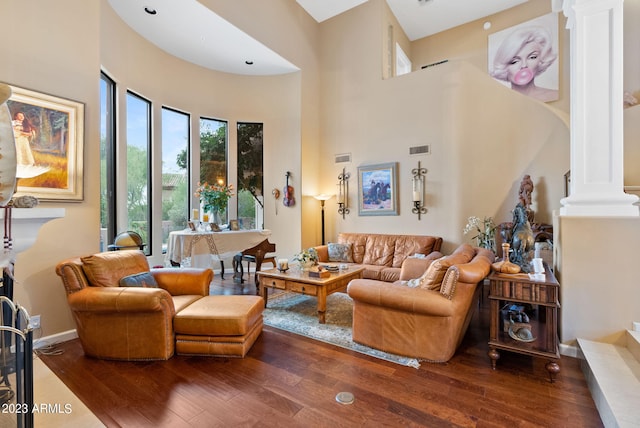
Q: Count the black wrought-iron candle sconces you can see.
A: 2